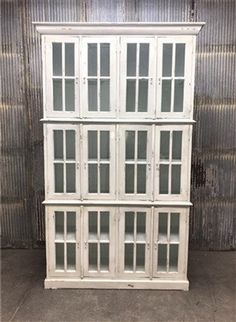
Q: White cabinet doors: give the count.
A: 12